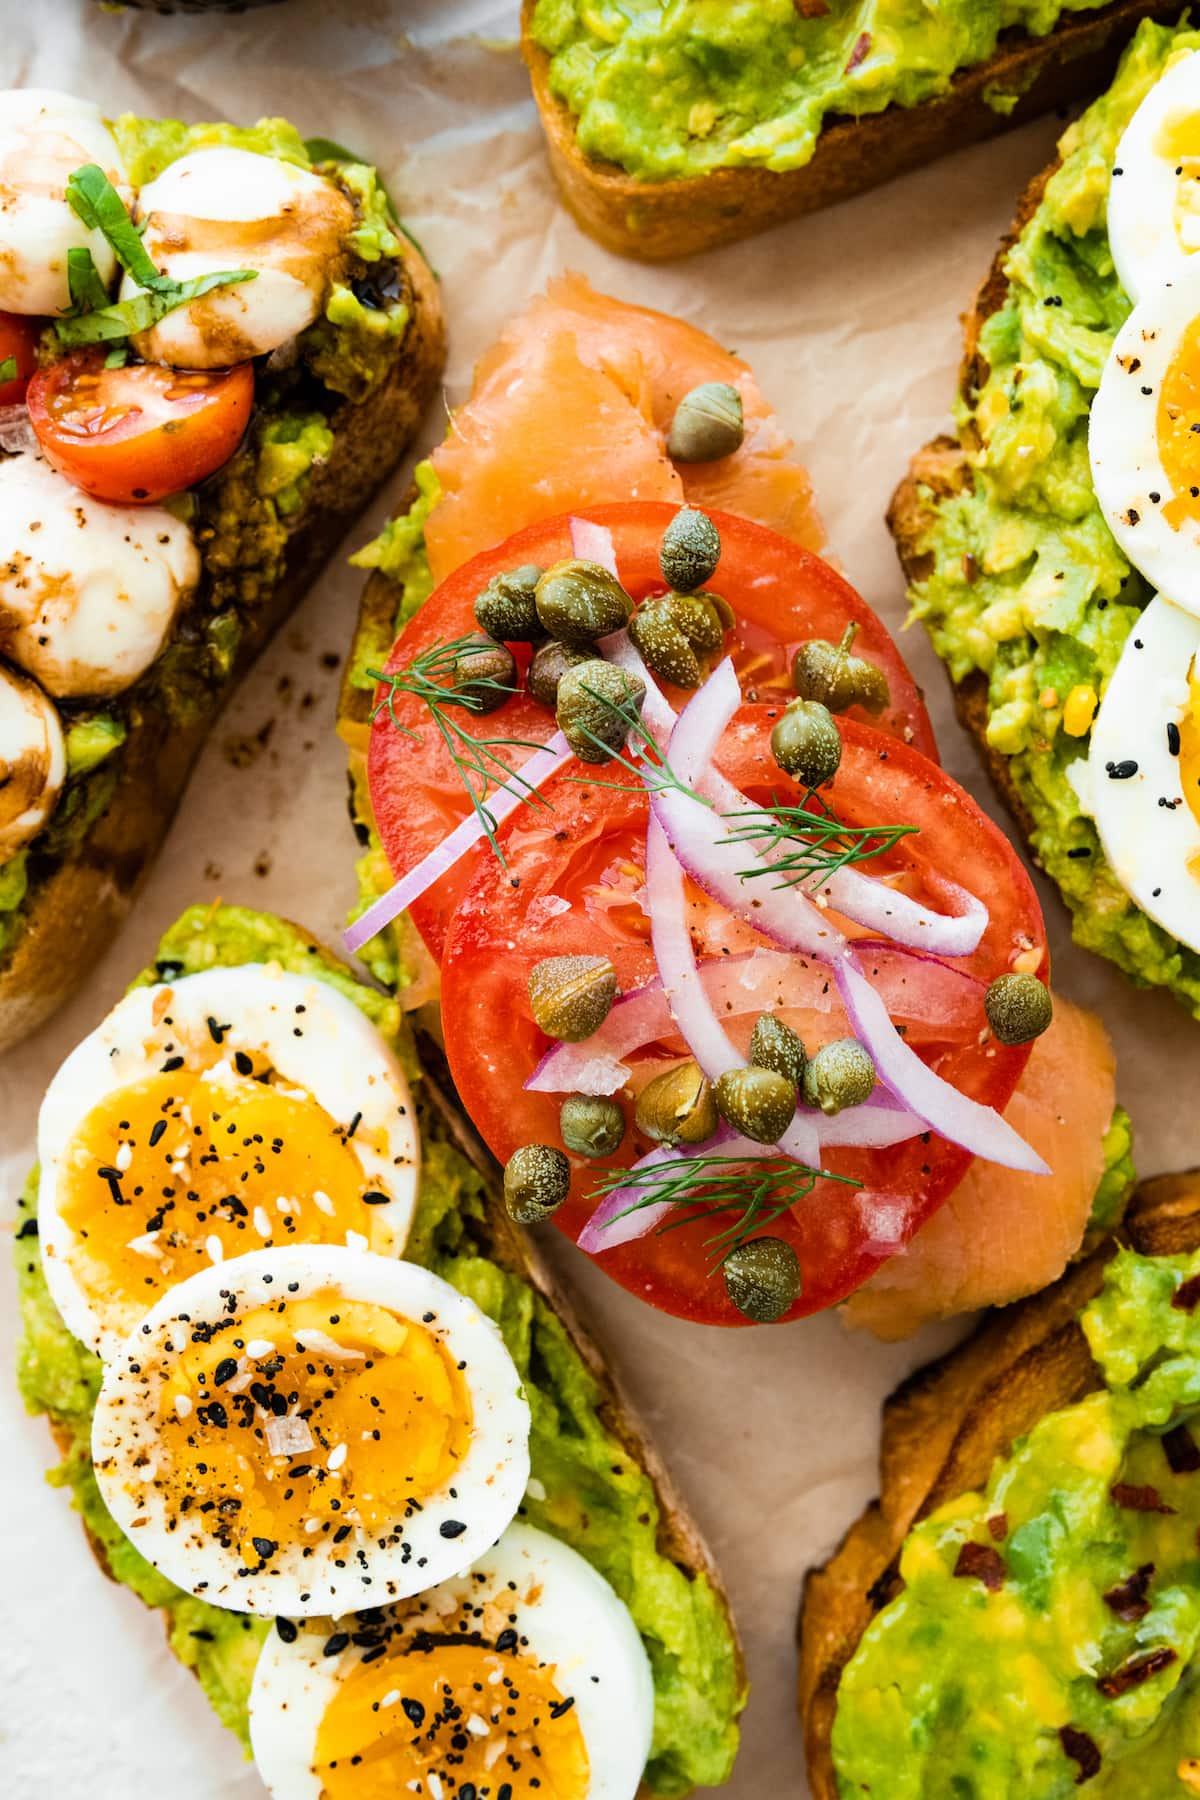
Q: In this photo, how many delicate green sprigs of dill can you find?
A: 4